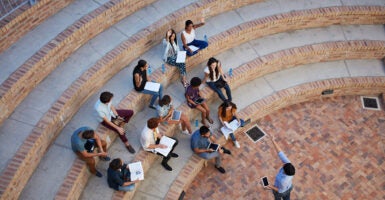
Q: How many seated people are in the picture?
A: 12